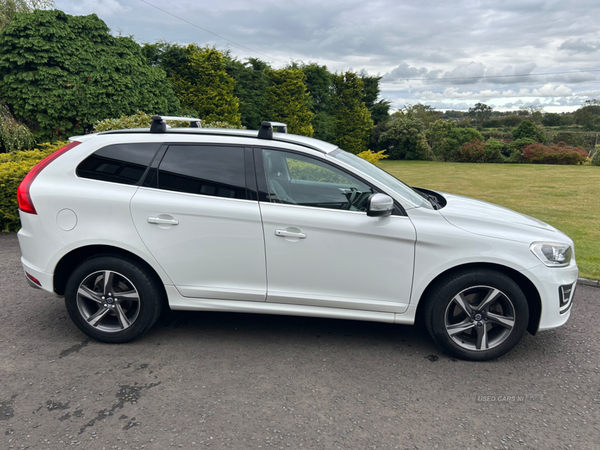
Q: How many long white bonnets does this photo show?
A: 1